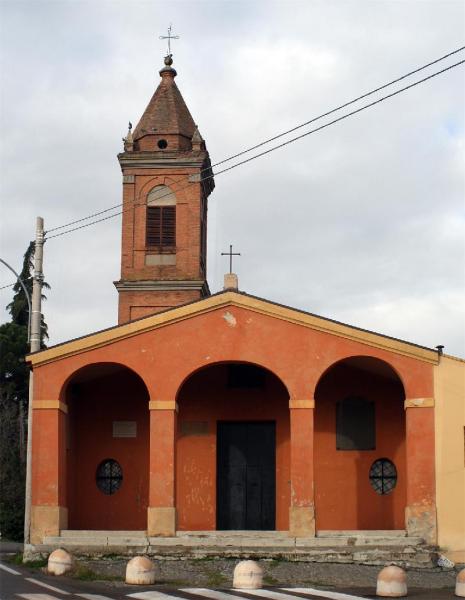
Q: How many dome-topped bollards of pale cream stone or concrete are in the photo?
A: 5